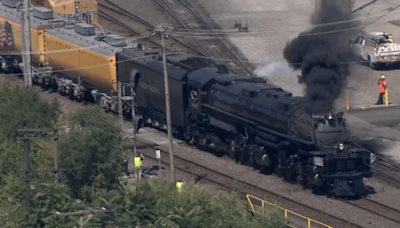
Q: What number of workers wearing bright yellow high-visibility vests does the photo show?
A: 2